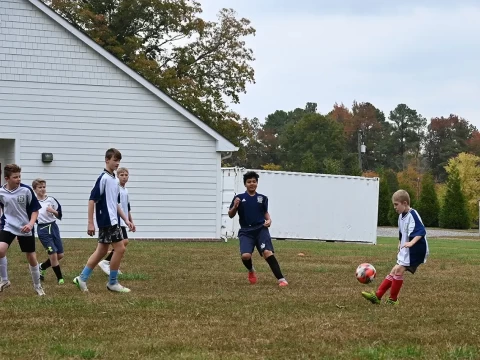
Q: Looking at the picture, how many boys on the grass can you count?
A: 6